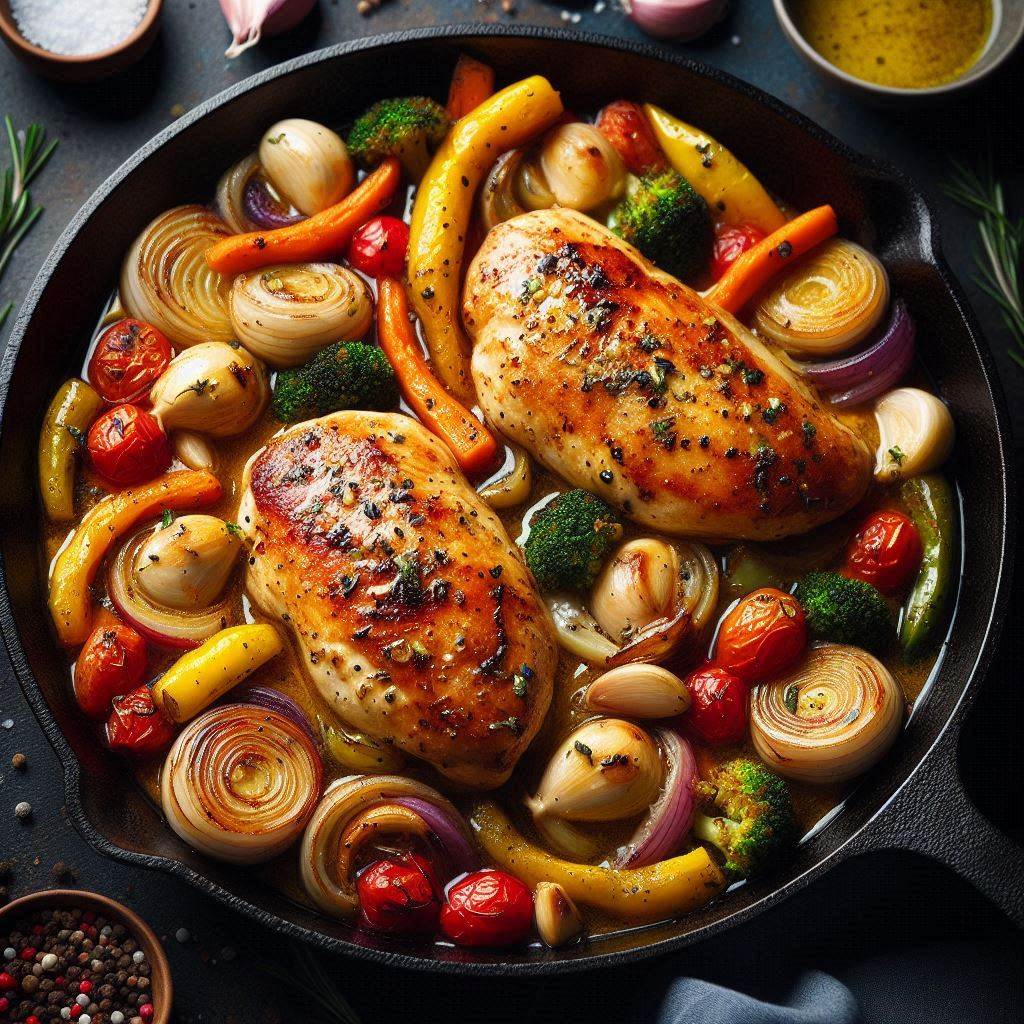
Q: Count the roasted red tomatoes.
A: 12